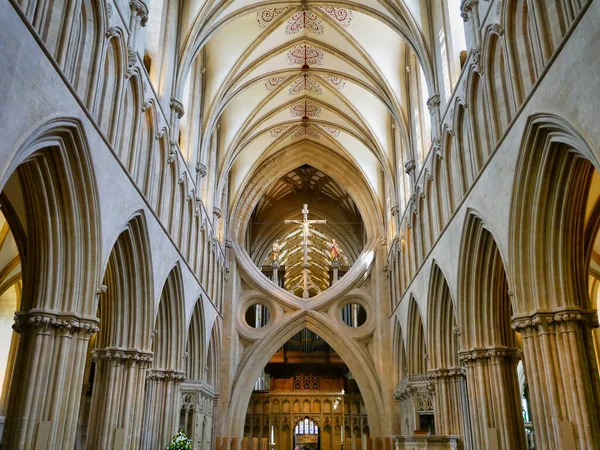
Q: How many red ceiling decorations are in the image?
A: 11